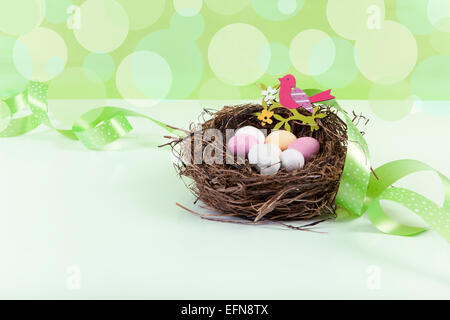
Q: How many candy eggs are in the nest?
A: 6